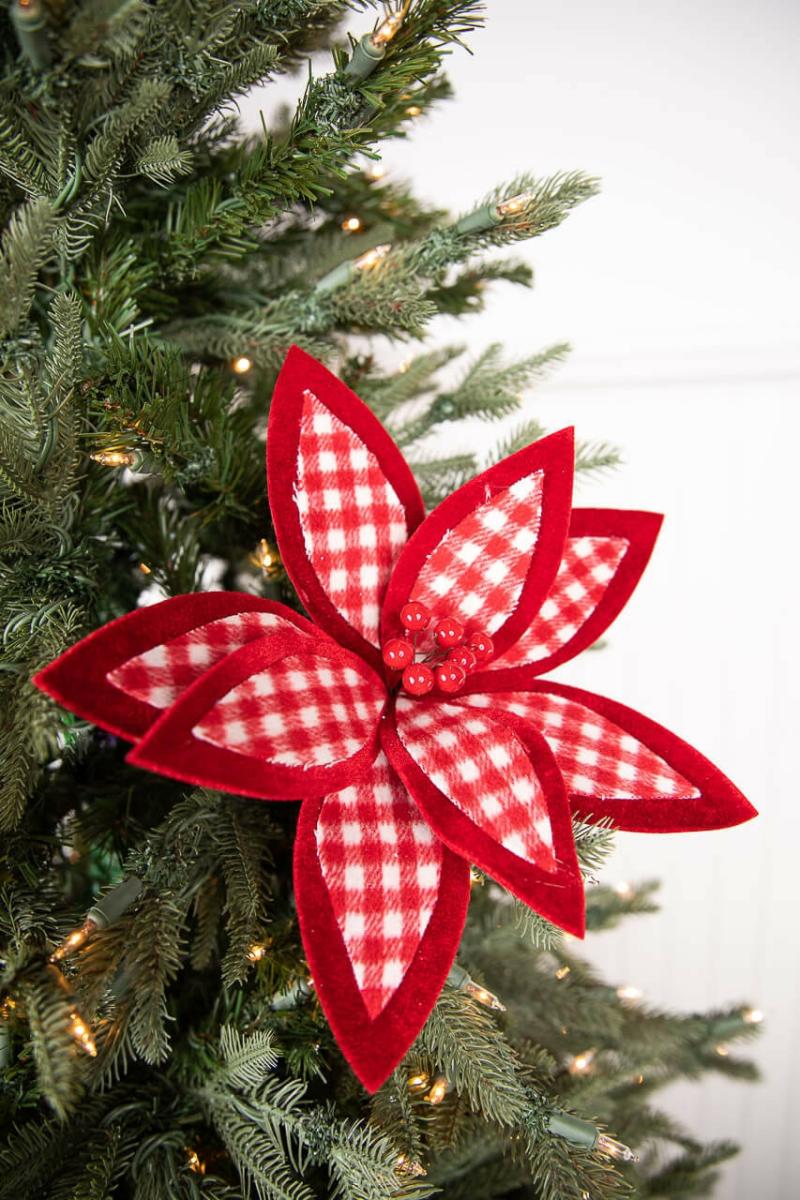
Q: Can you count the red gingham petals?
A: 8